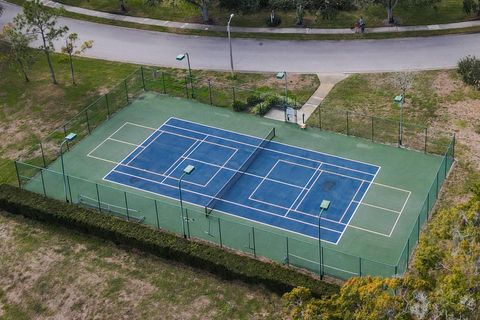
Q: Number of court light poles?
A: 6